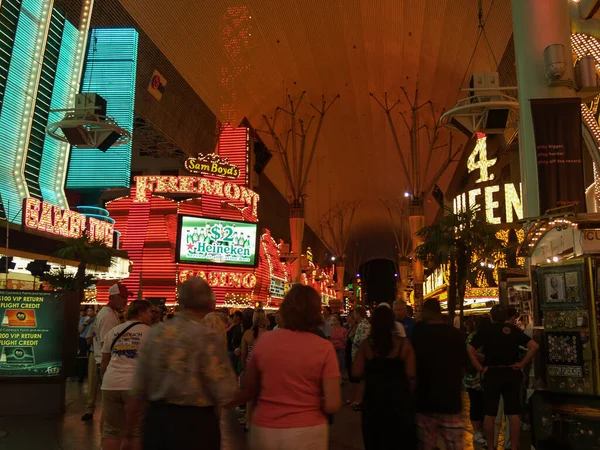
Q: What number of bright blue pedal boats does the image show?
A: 0